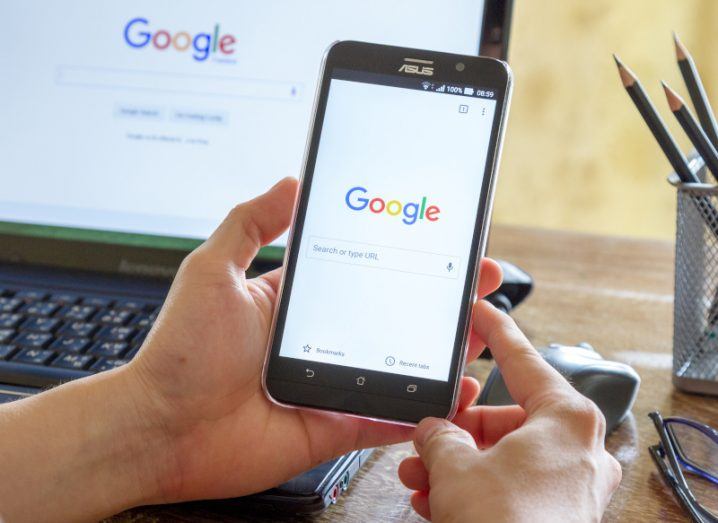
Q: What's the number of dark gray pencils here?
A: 3